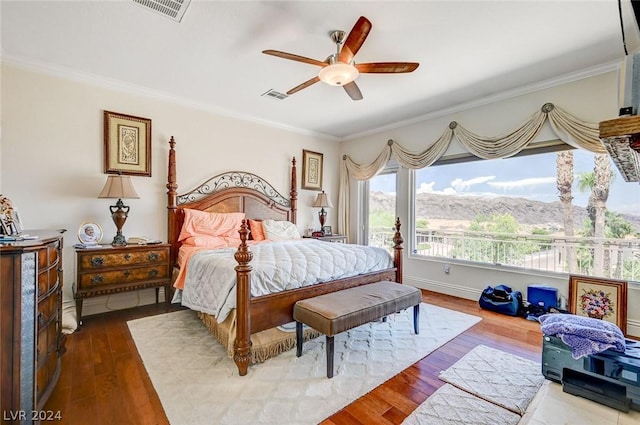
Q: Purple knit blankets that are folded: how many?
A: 1